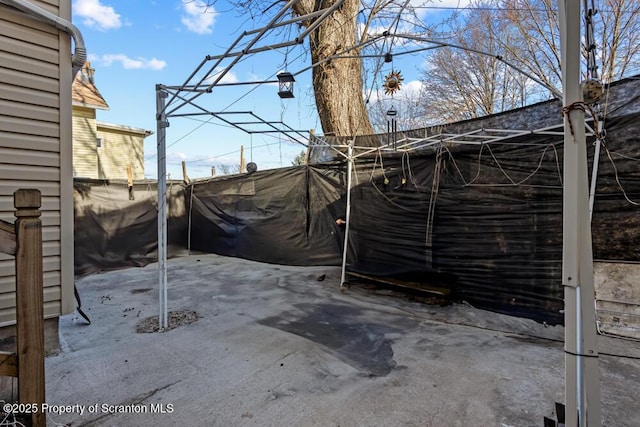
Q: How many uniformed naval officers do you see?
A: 0